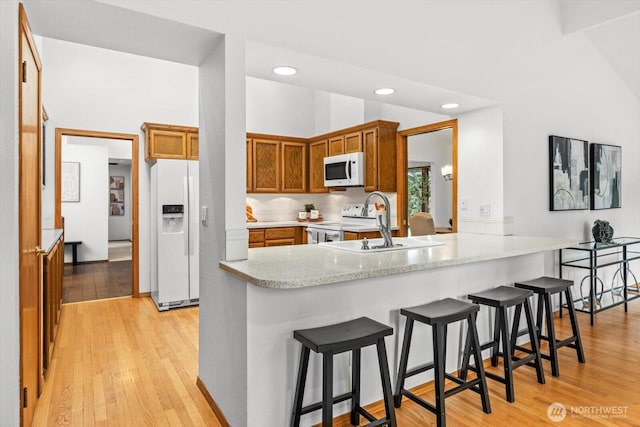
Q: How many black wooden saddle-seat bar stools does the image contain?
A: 4